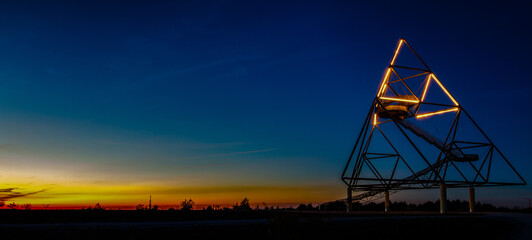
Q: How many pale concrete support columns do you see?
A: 4